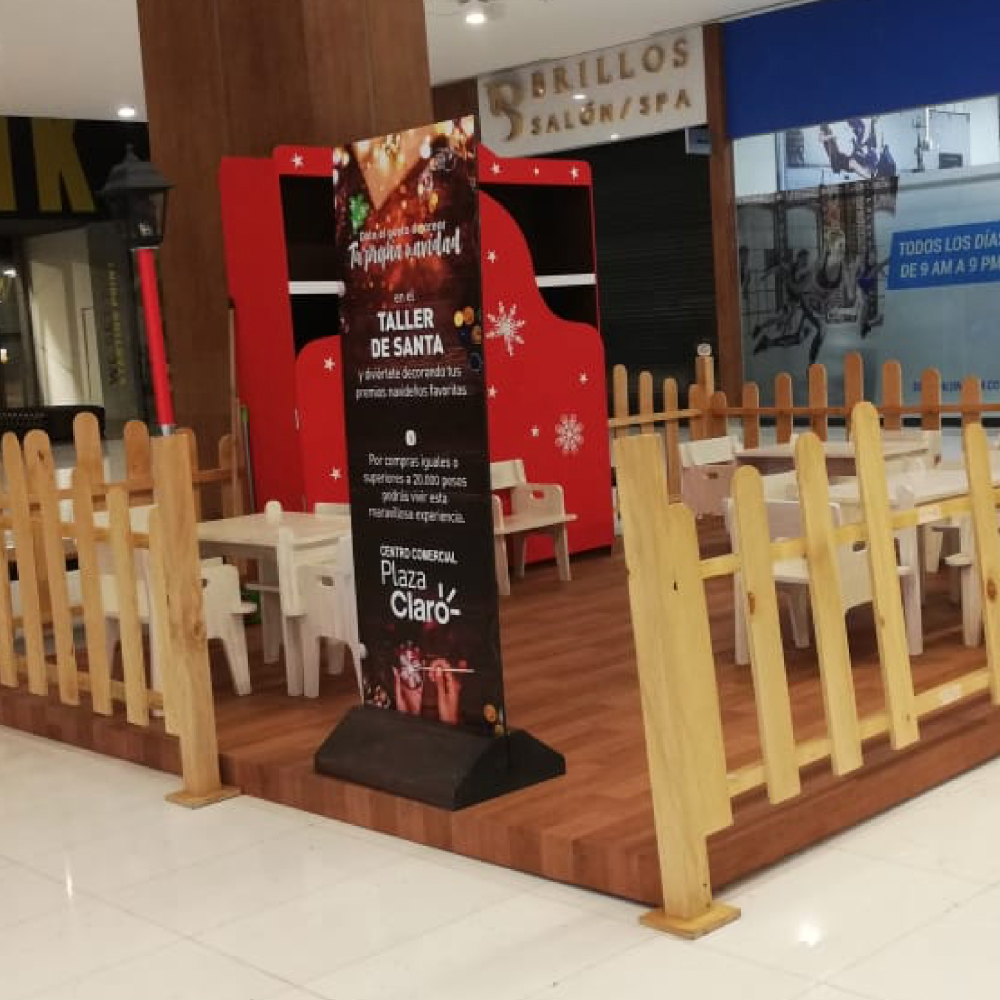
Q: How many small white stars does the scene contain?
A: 10